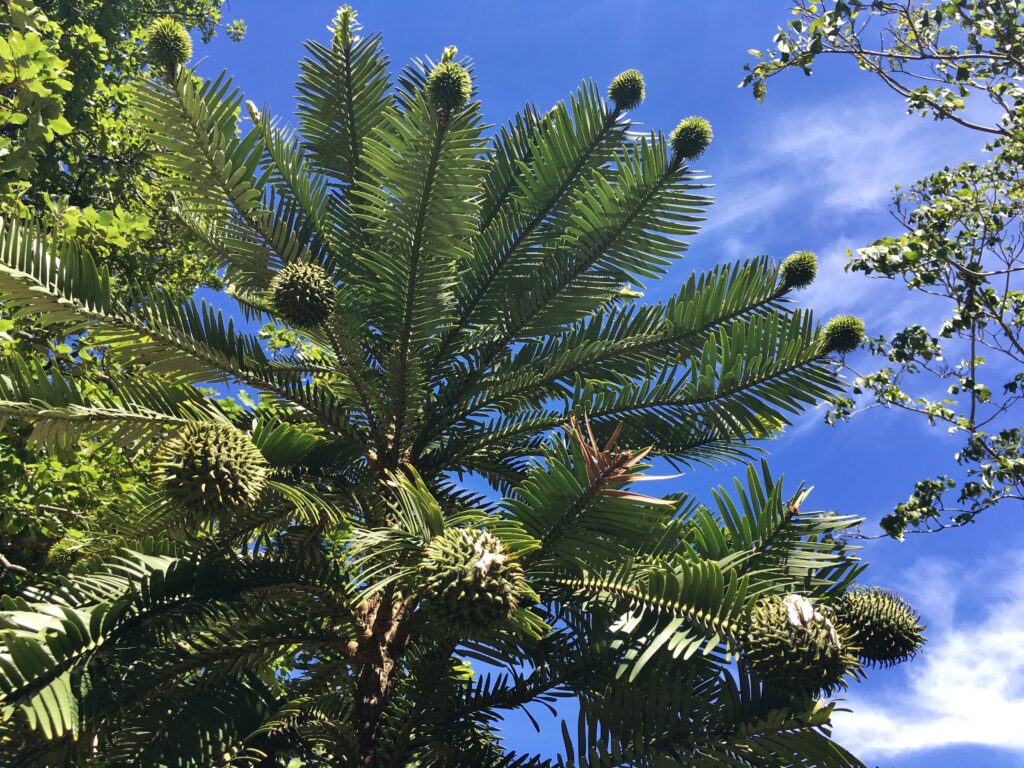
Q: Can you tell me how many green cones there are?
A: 11